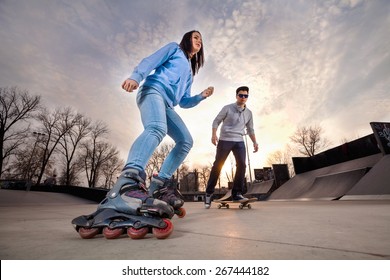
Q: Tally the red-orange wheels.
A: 5